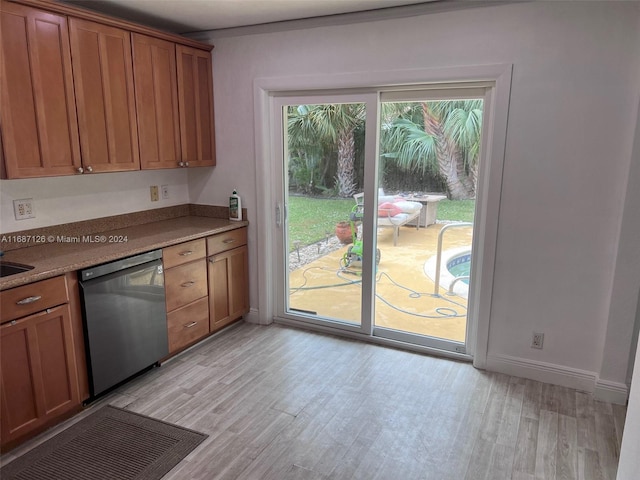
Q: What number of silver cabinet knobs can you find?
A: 5